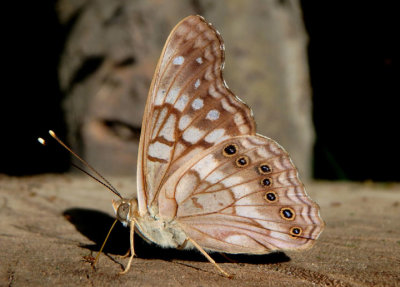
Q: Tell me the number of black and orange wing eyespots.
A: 7